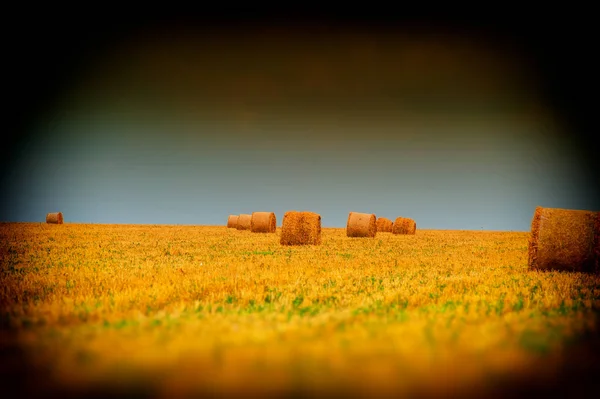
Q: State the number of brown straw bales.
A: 9